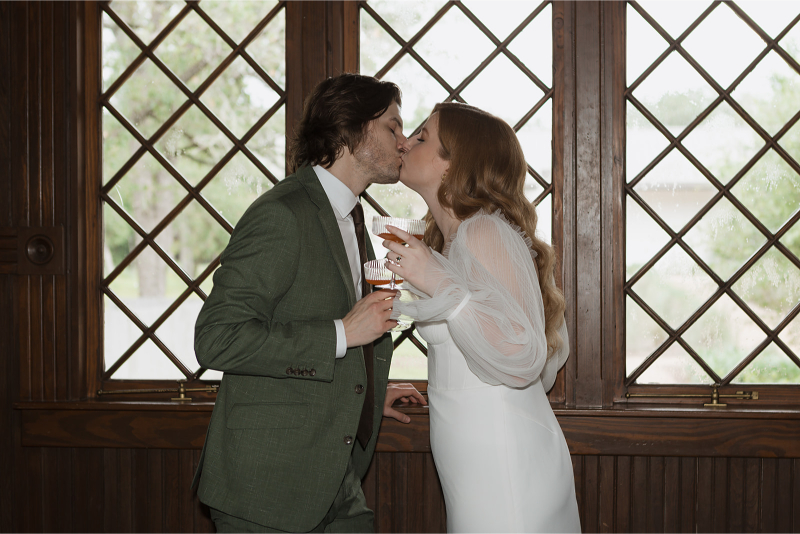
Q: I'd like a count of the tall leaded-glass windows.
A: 3